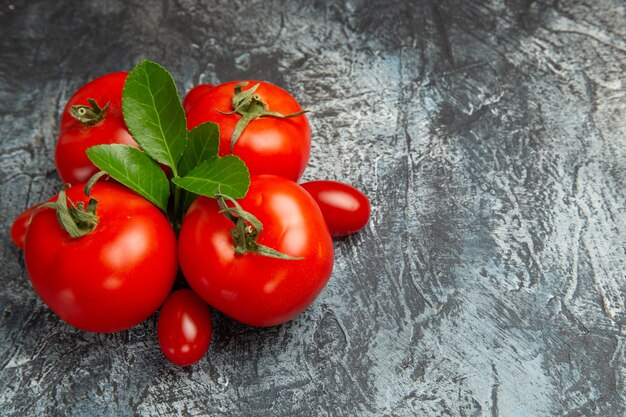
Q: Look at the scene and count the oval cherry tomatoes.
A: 4